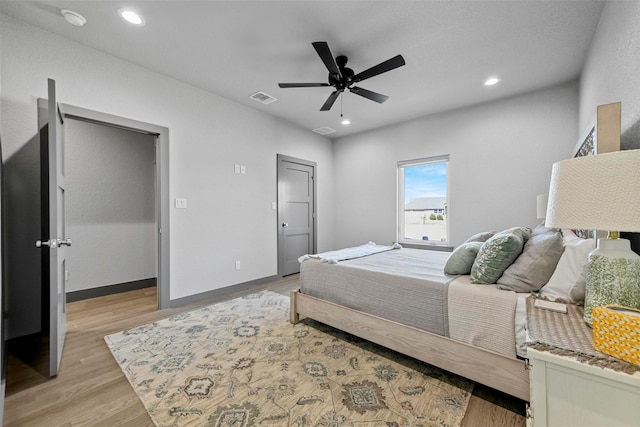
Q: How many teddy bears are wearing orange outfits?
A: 0